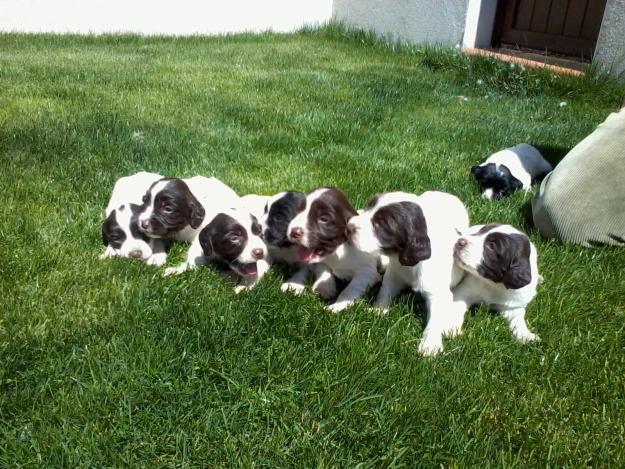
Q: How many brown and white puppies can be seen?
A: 6